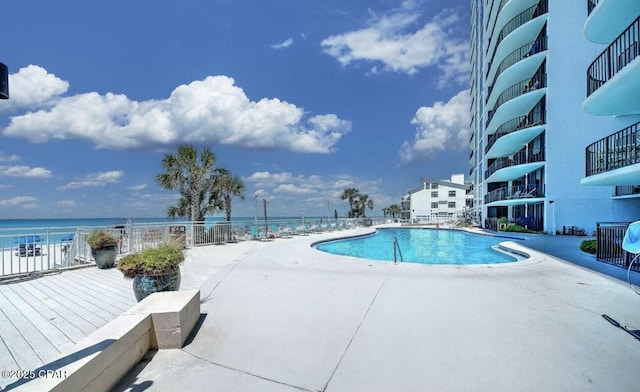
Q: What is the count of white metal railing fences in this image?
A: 1